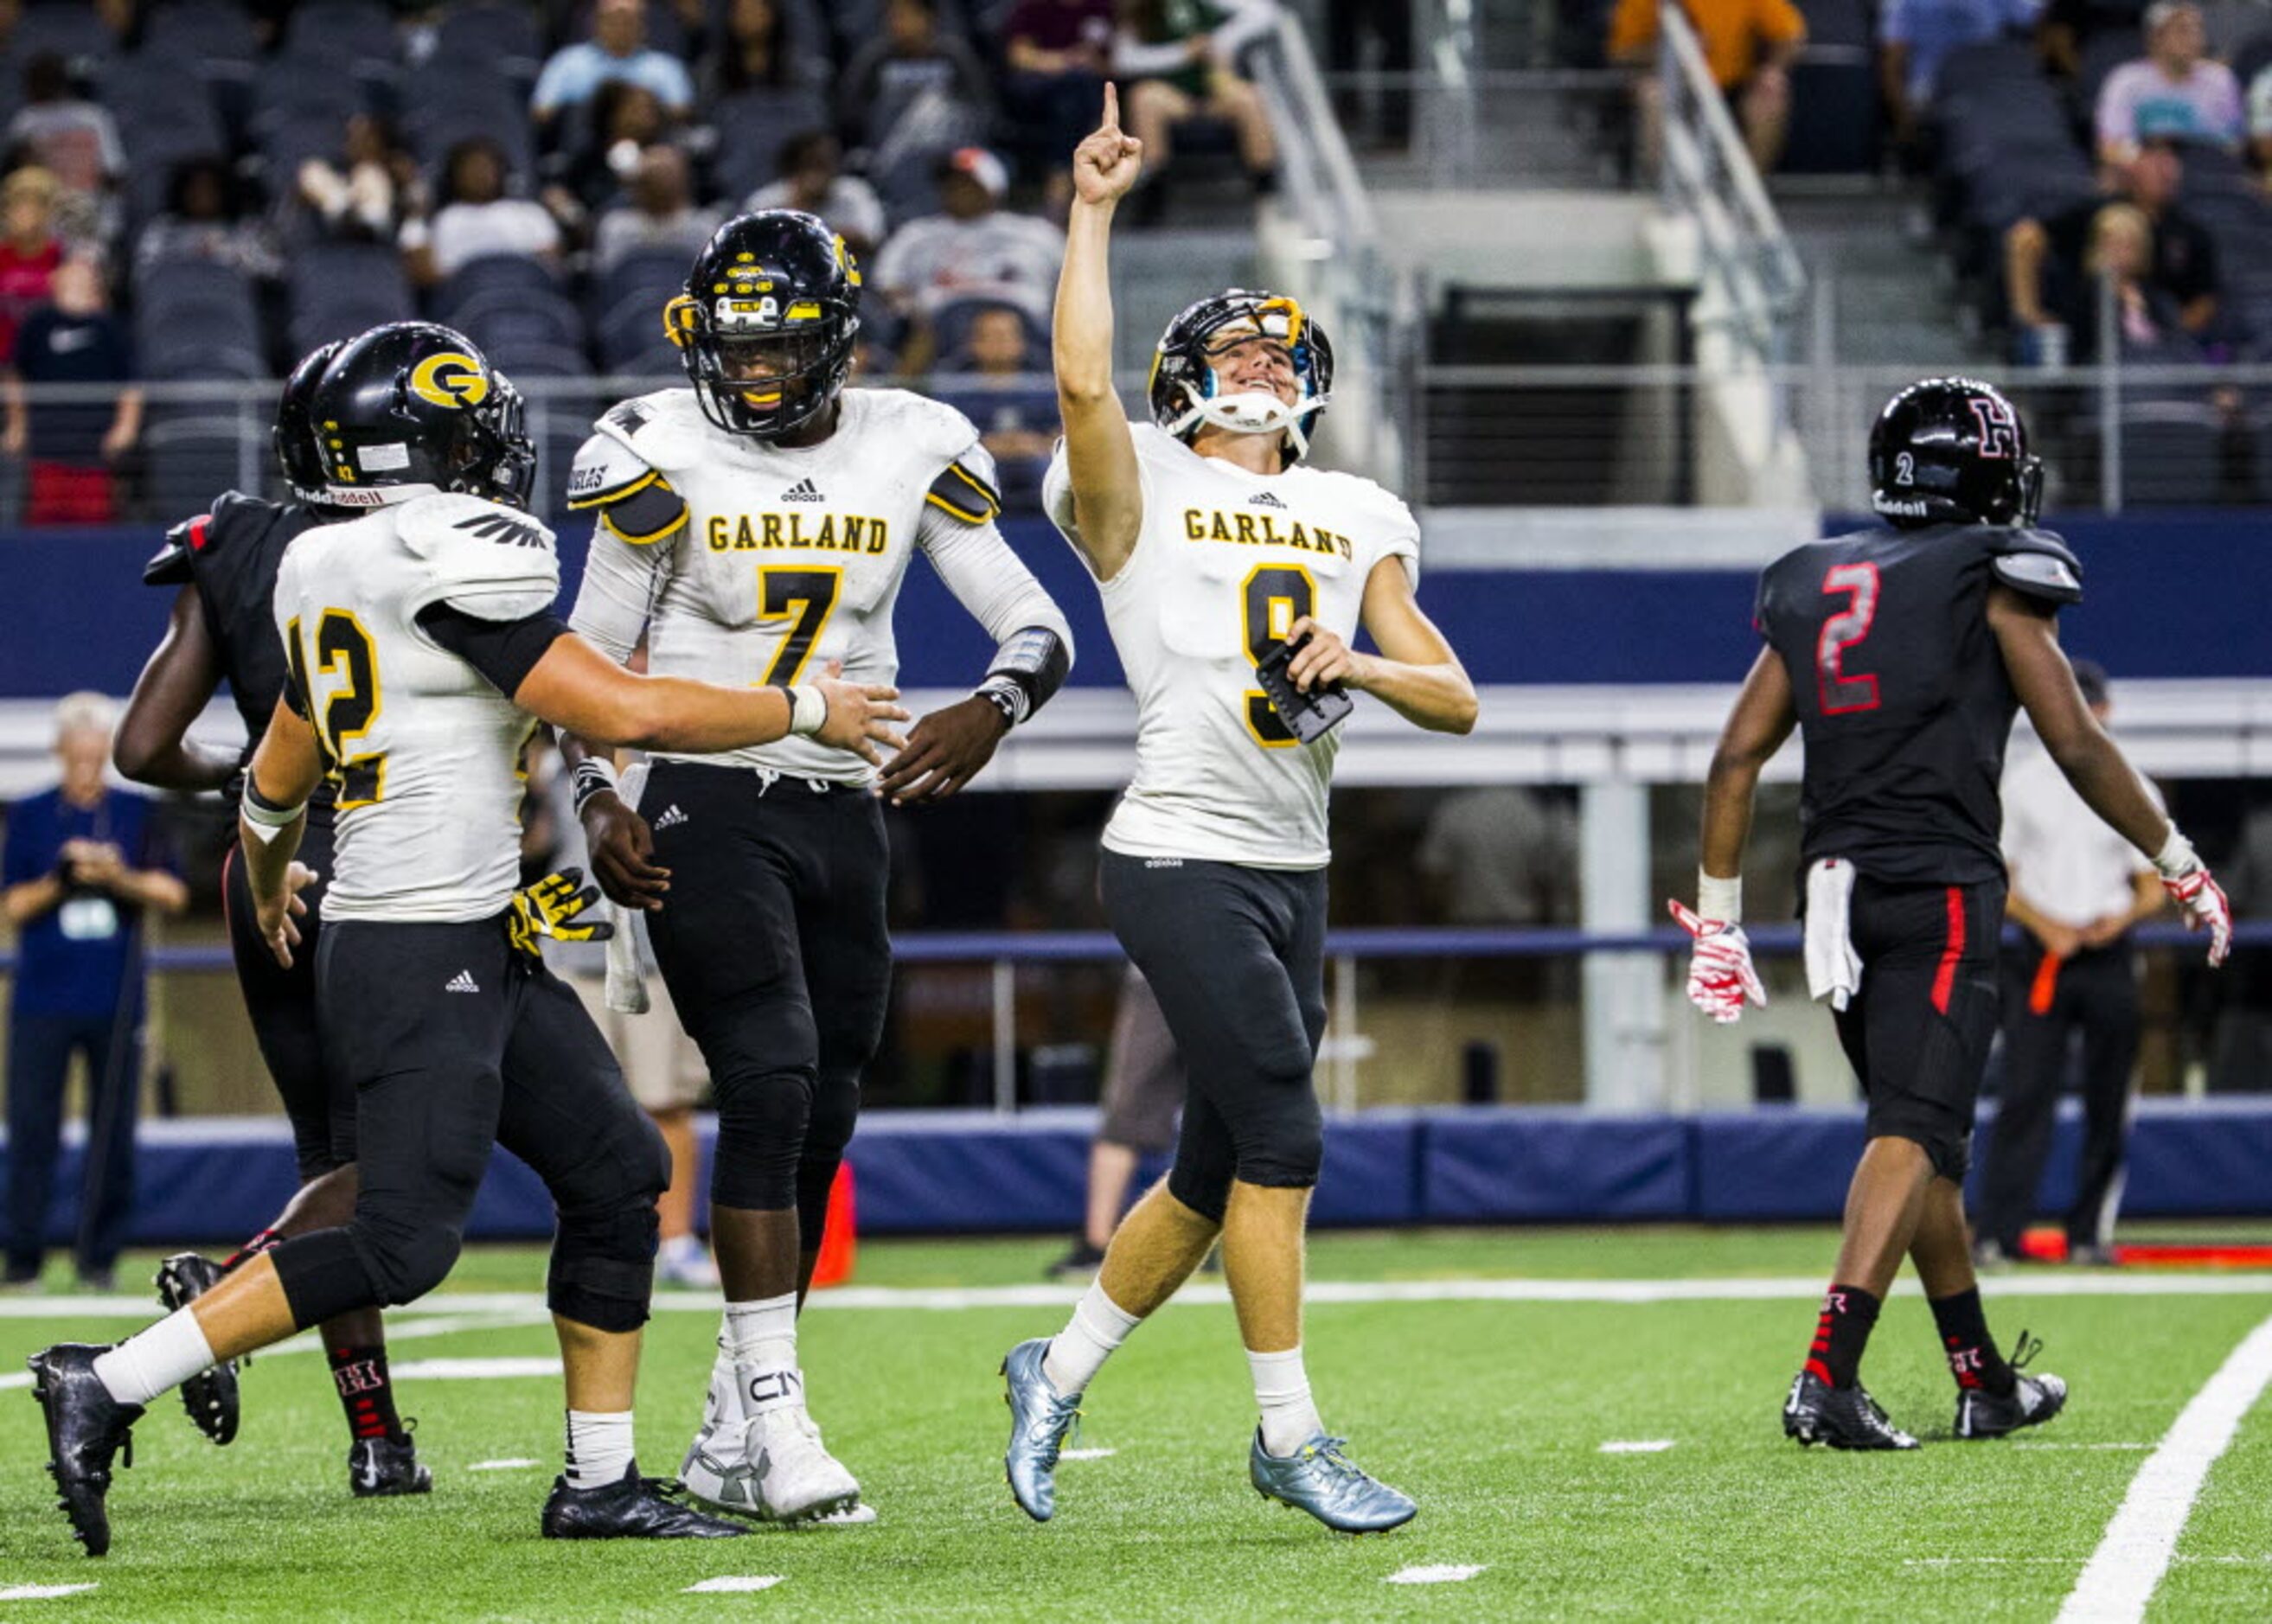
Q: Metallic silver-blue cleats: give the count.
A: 2